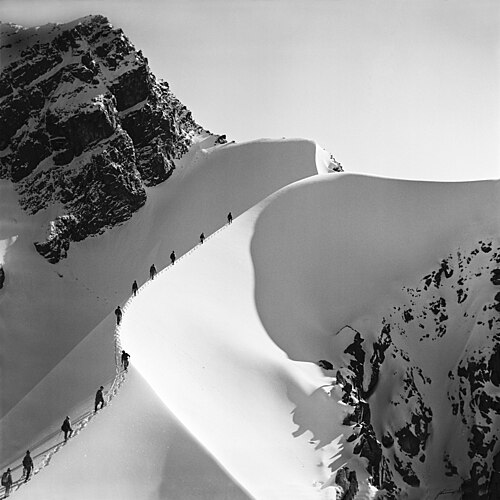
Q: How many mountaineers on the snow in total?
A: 11